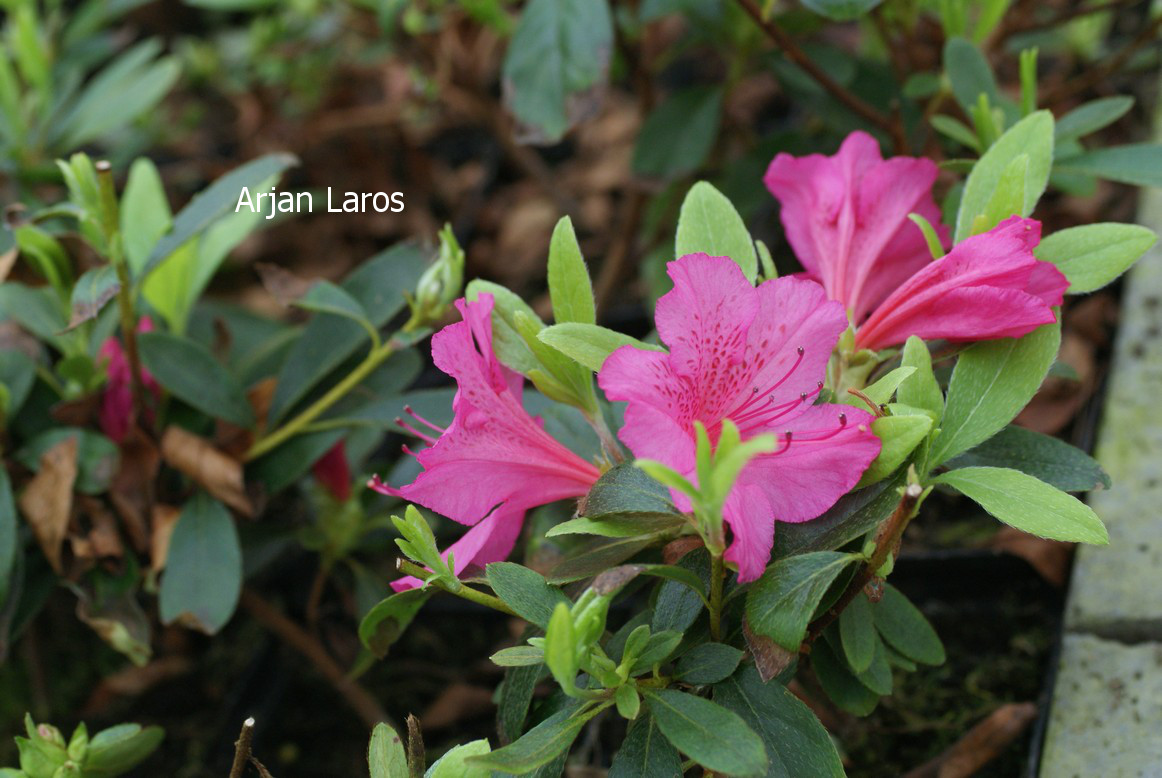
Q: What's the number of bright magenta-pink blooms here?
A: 4